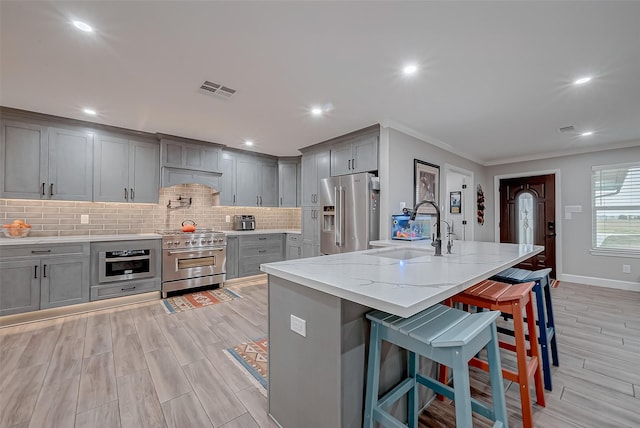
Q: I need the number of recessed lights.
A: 7